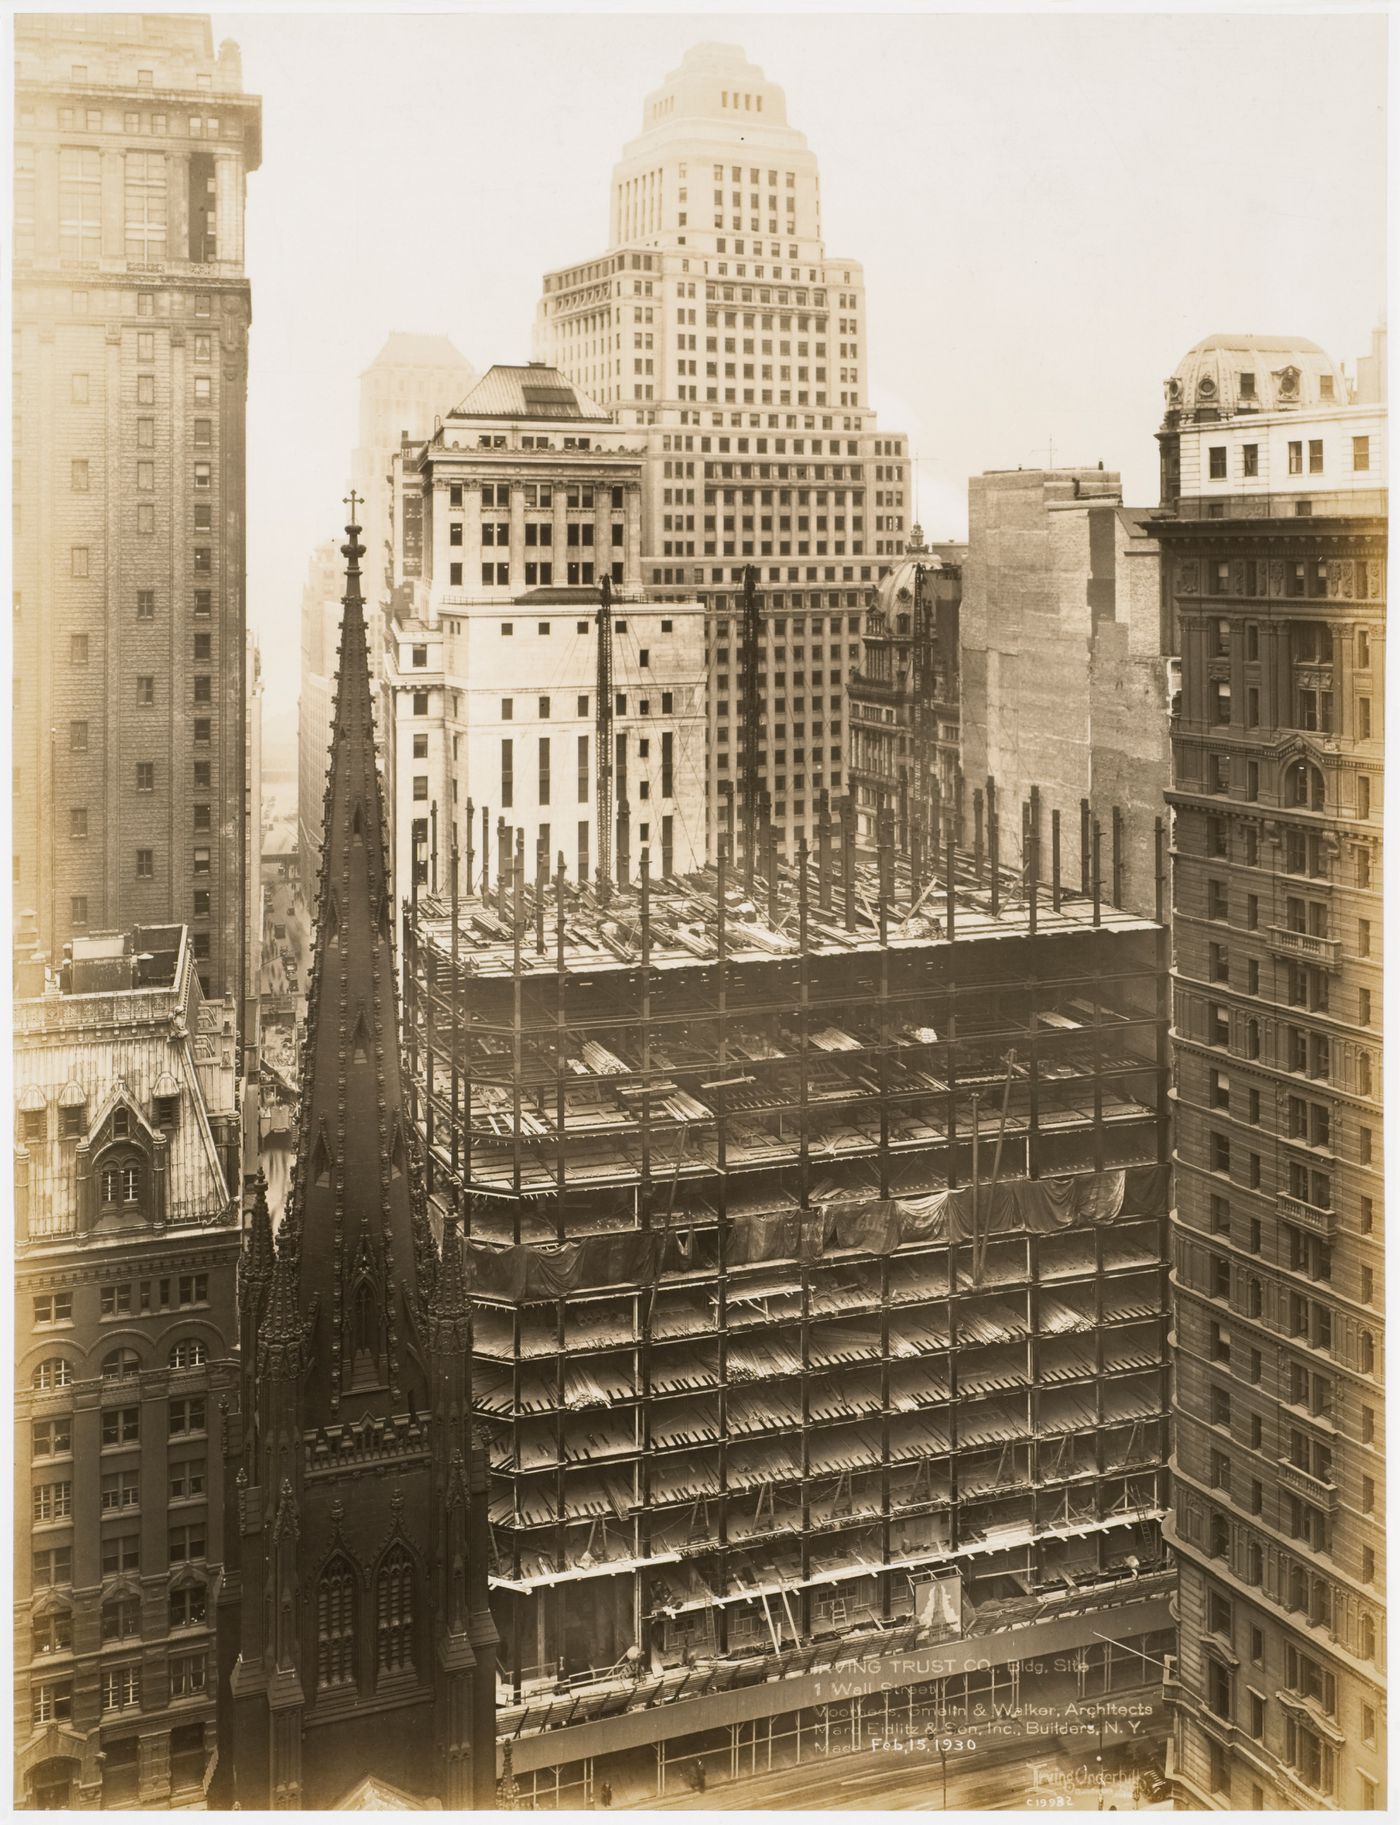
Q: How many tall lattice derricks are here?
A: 3